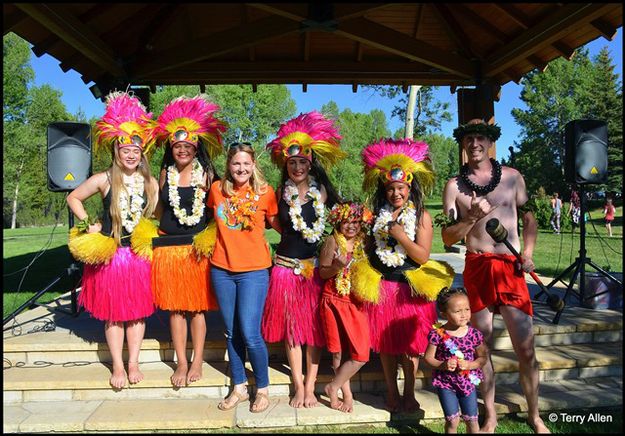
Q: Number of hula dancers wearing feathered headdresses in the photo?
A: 4